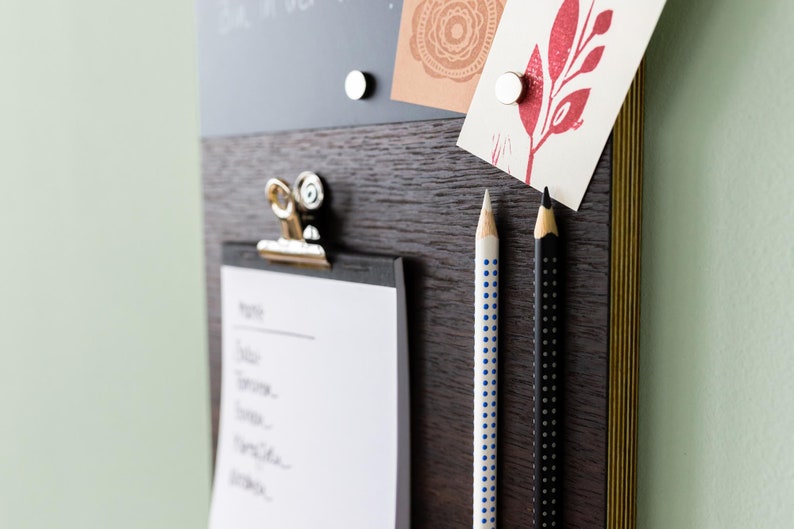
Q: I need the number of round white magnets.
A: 2